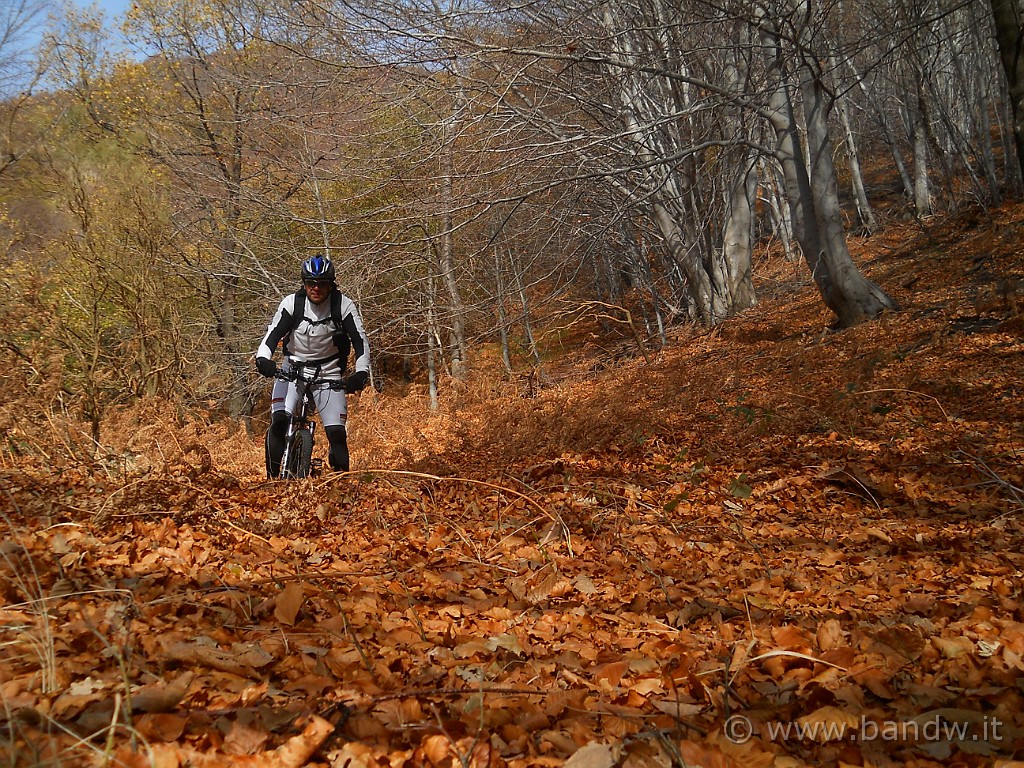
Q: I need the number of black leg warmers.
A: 2